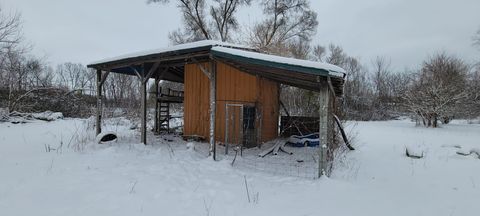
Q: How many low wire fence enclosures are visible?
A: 1